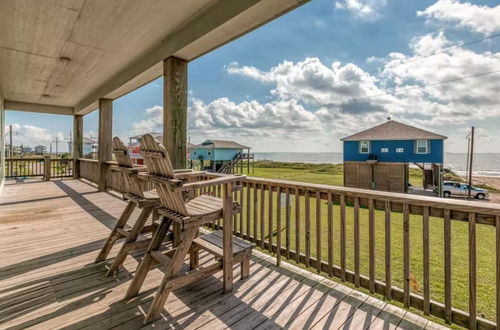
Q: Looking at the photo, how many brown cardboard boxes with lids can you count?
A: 0